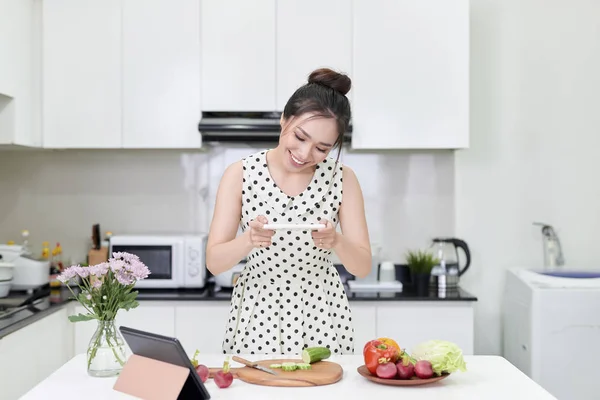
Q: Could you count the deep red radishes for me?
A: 5